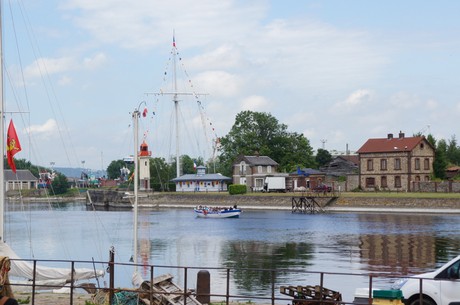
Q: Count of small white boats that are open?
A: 1